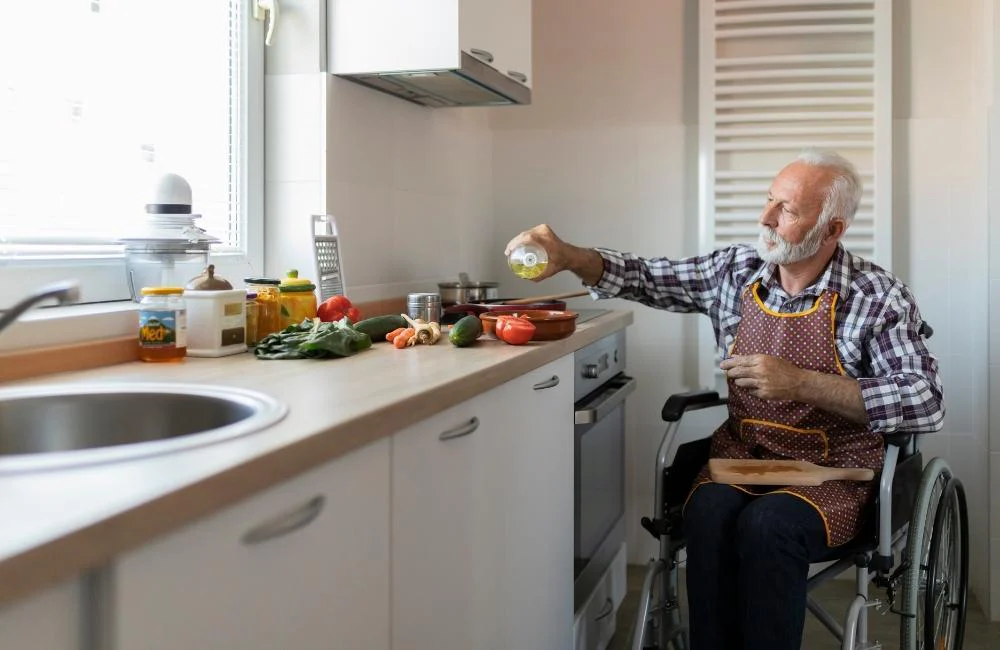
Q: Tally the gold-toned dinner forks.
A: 0